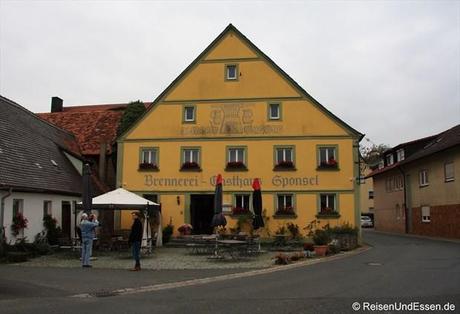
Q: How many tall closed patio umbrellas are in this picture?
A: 3